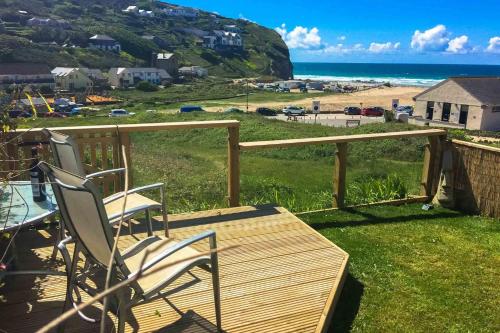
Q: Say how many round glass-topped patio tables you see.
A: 1